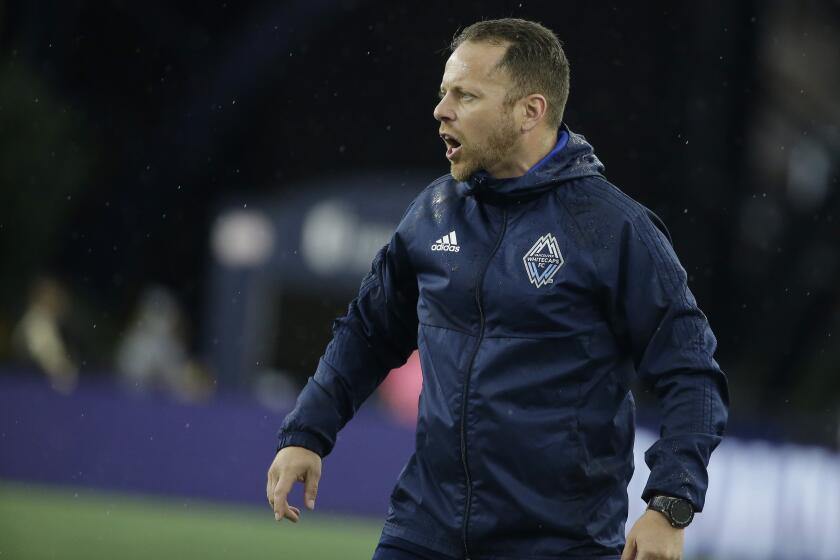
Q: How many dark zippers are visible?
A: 1